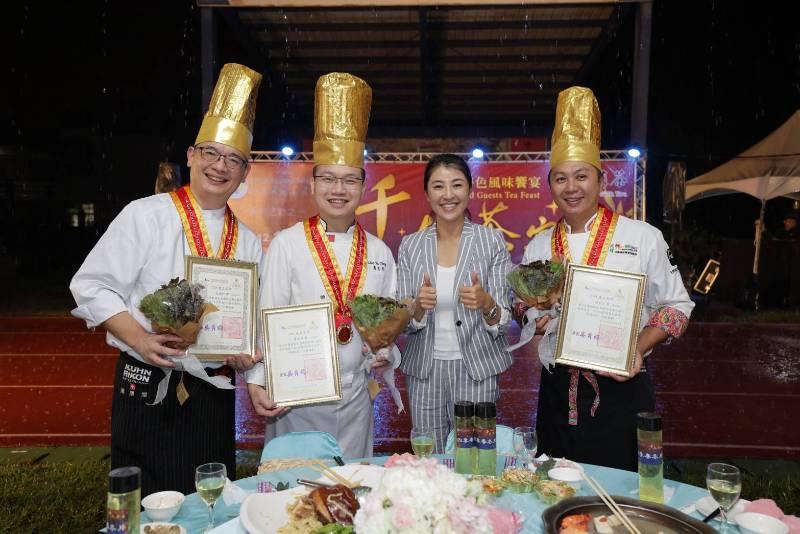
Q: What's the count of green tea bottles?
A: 4